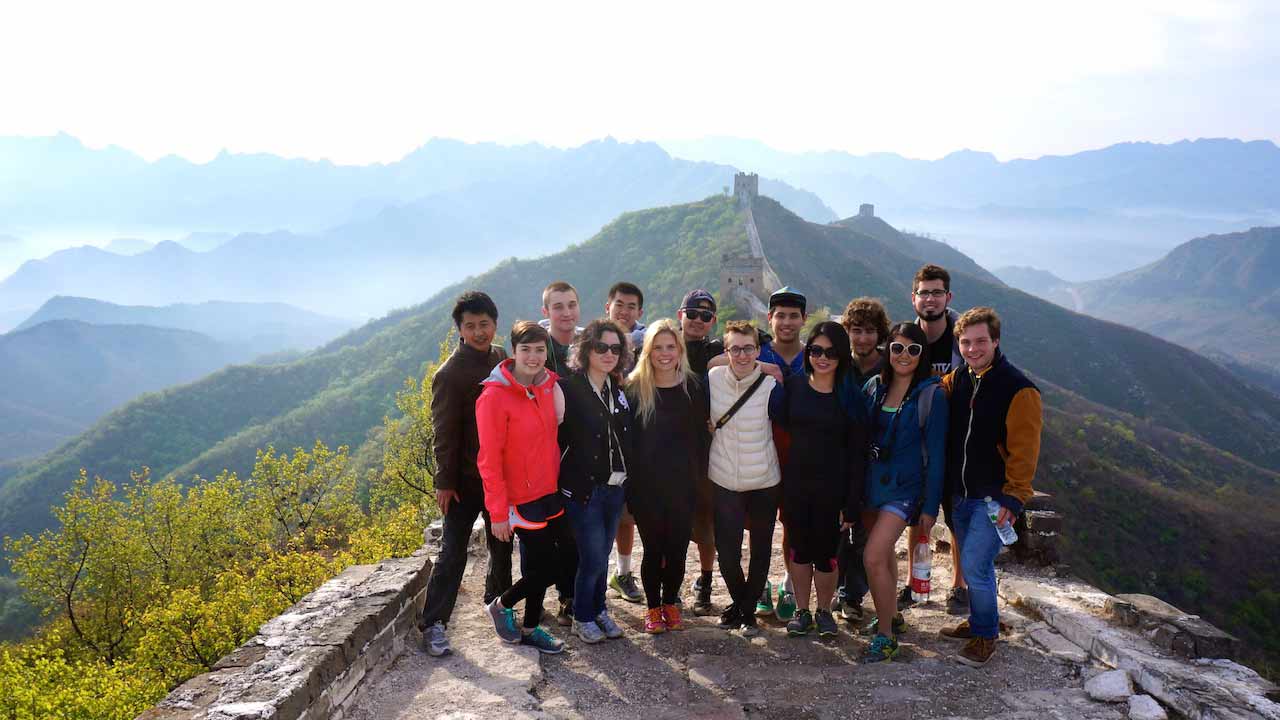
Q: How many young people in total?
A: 14